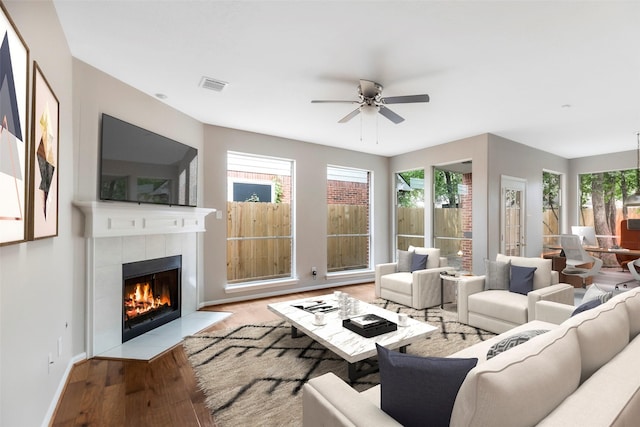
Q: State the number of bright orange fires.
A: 1